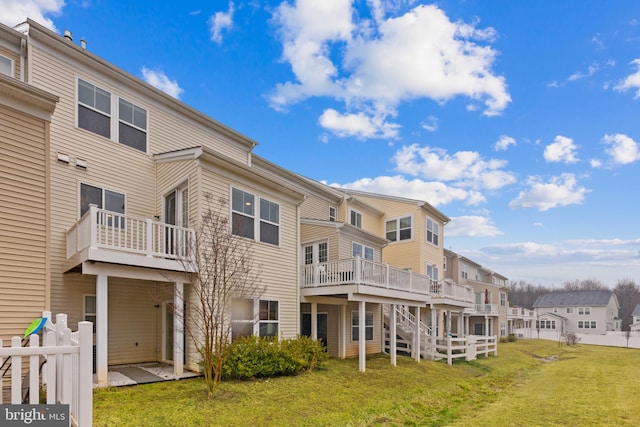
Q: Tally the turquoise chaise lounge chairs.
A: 0